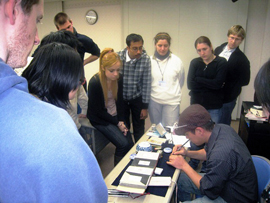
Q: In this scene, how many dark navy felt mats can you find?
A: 1